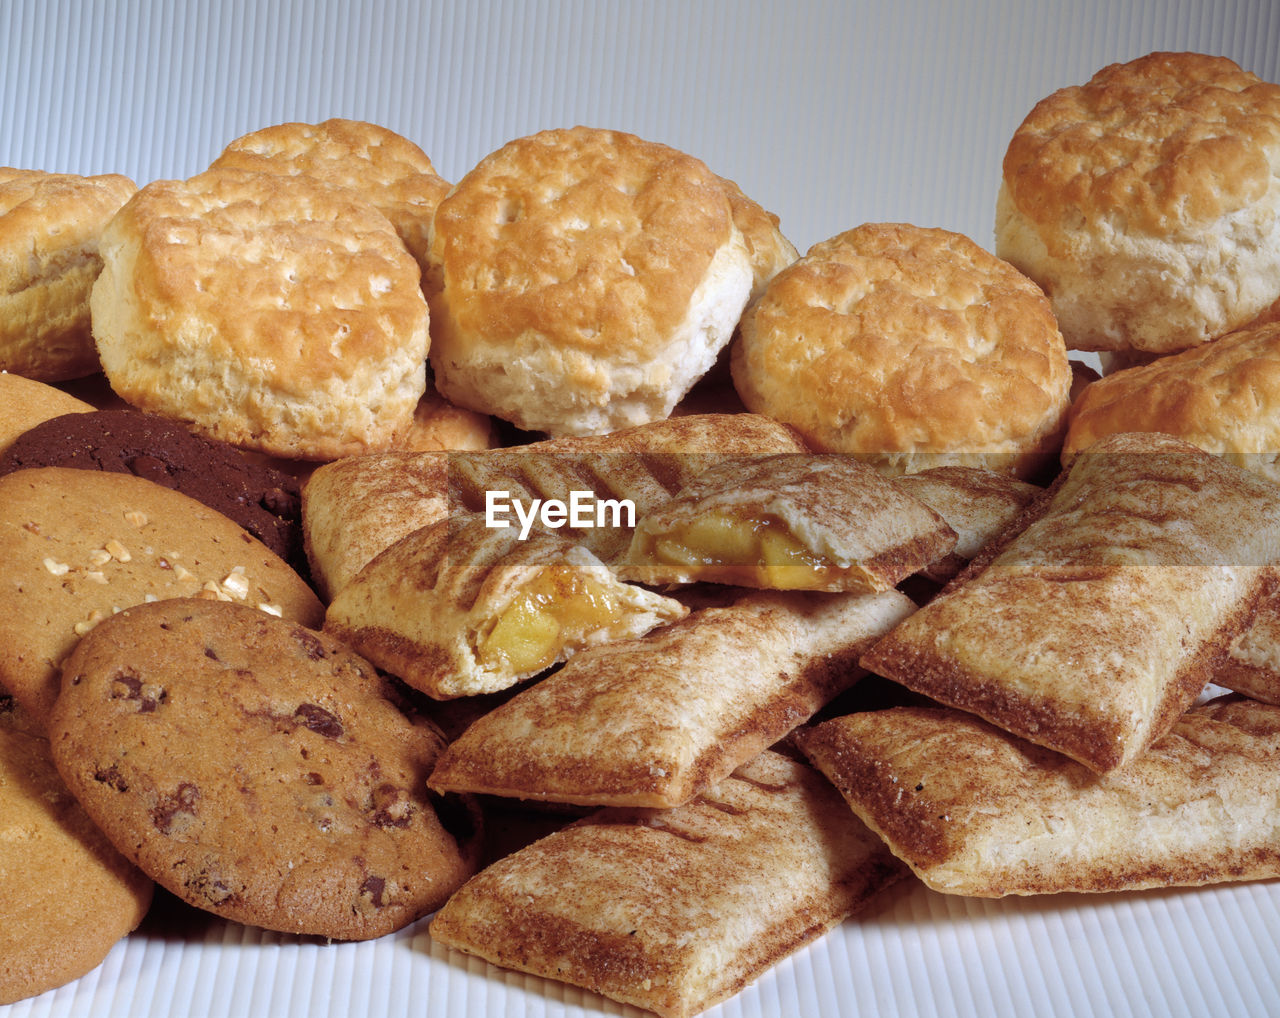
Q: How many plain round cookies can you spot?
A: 2